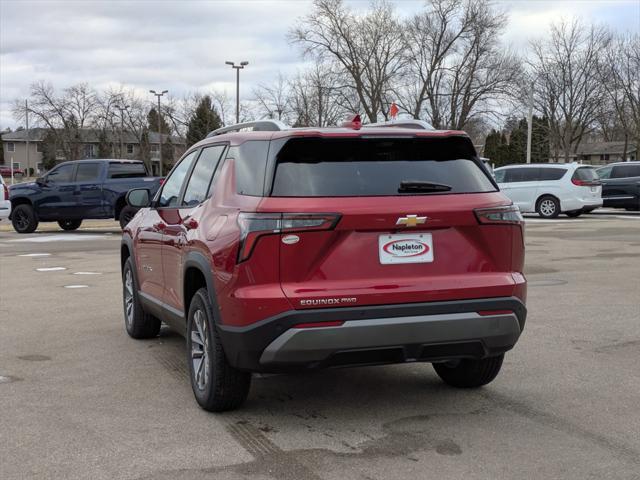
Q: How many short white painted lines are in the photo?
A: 4